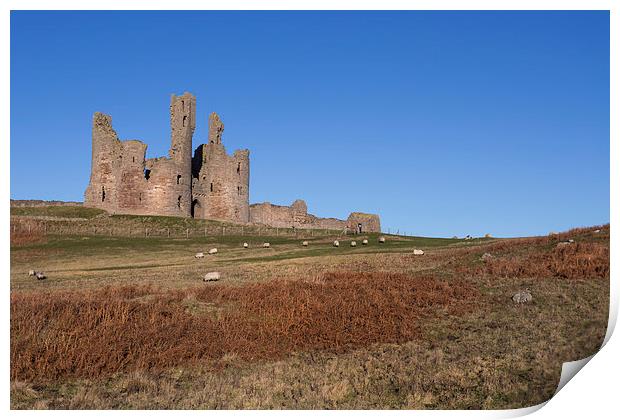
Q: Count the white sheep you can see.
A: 13